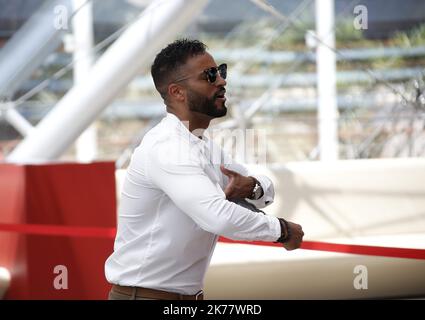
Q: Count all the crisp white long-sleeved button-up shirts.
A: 1